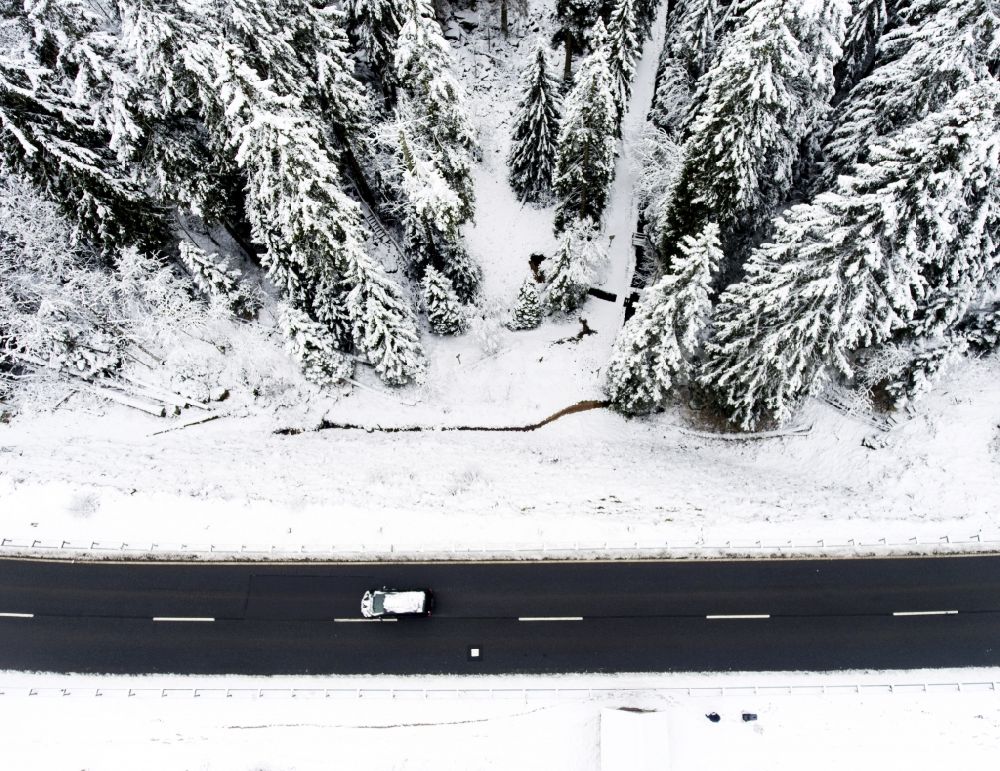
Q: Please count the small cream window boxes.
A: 0